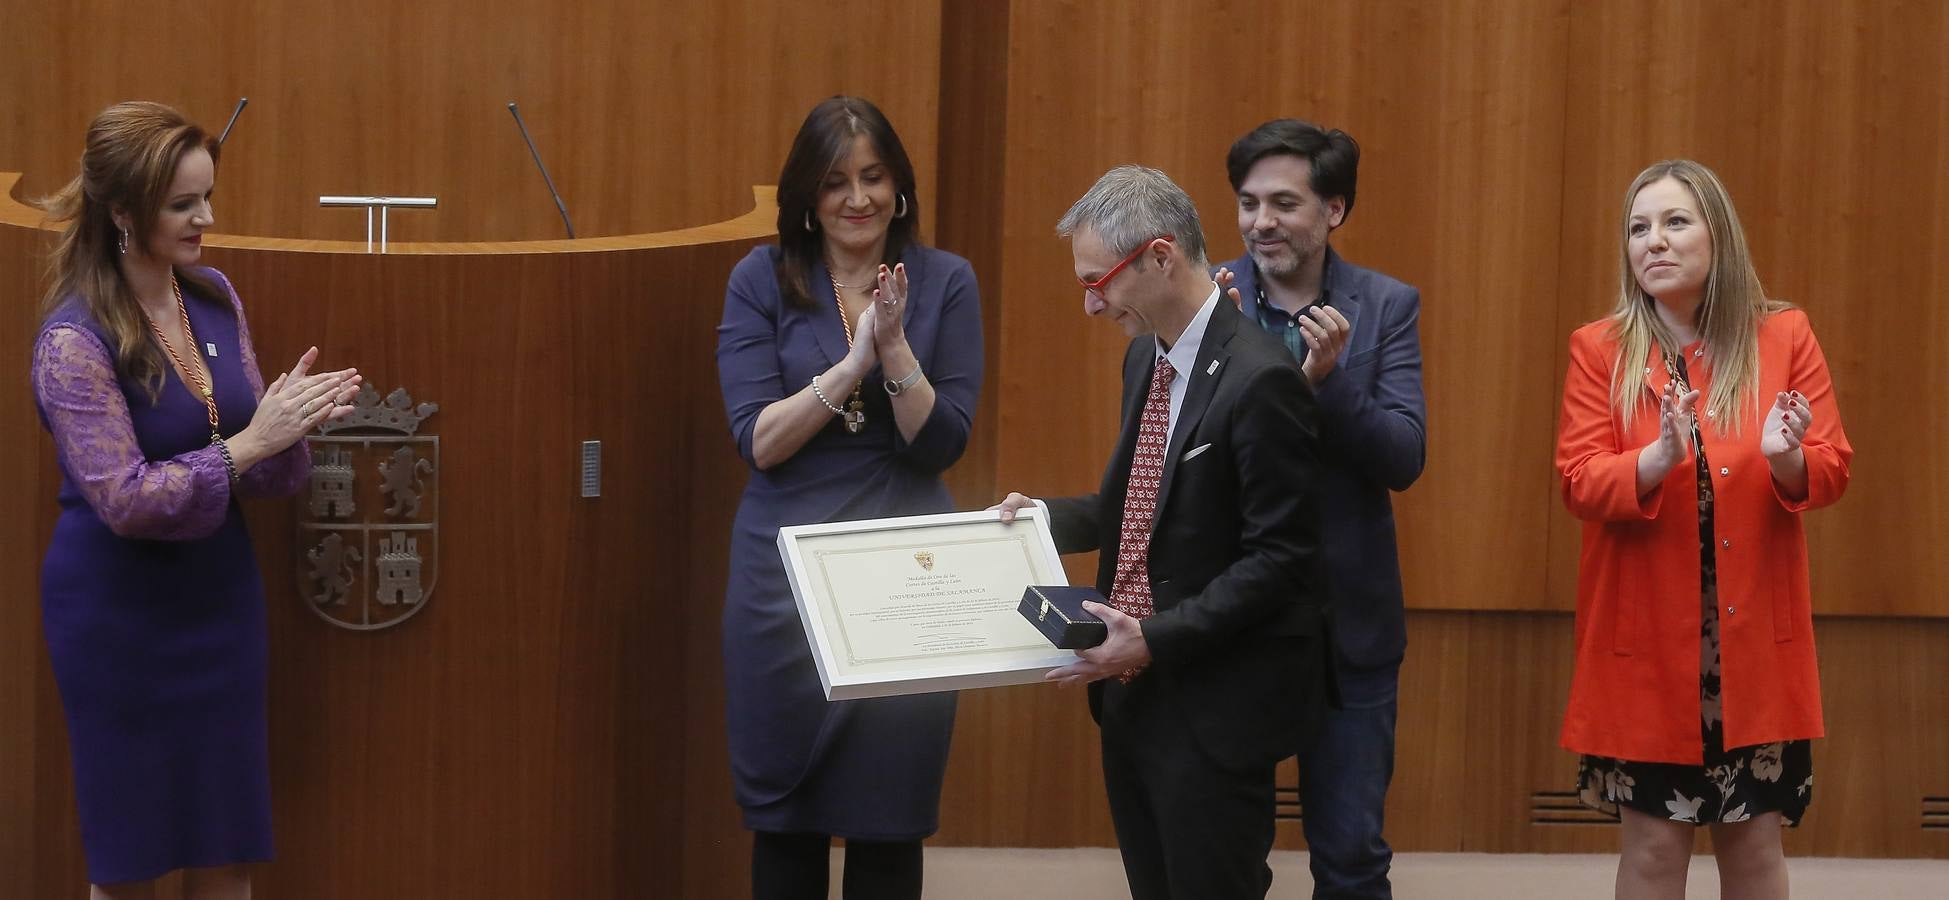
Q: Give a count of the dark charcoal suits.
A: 1